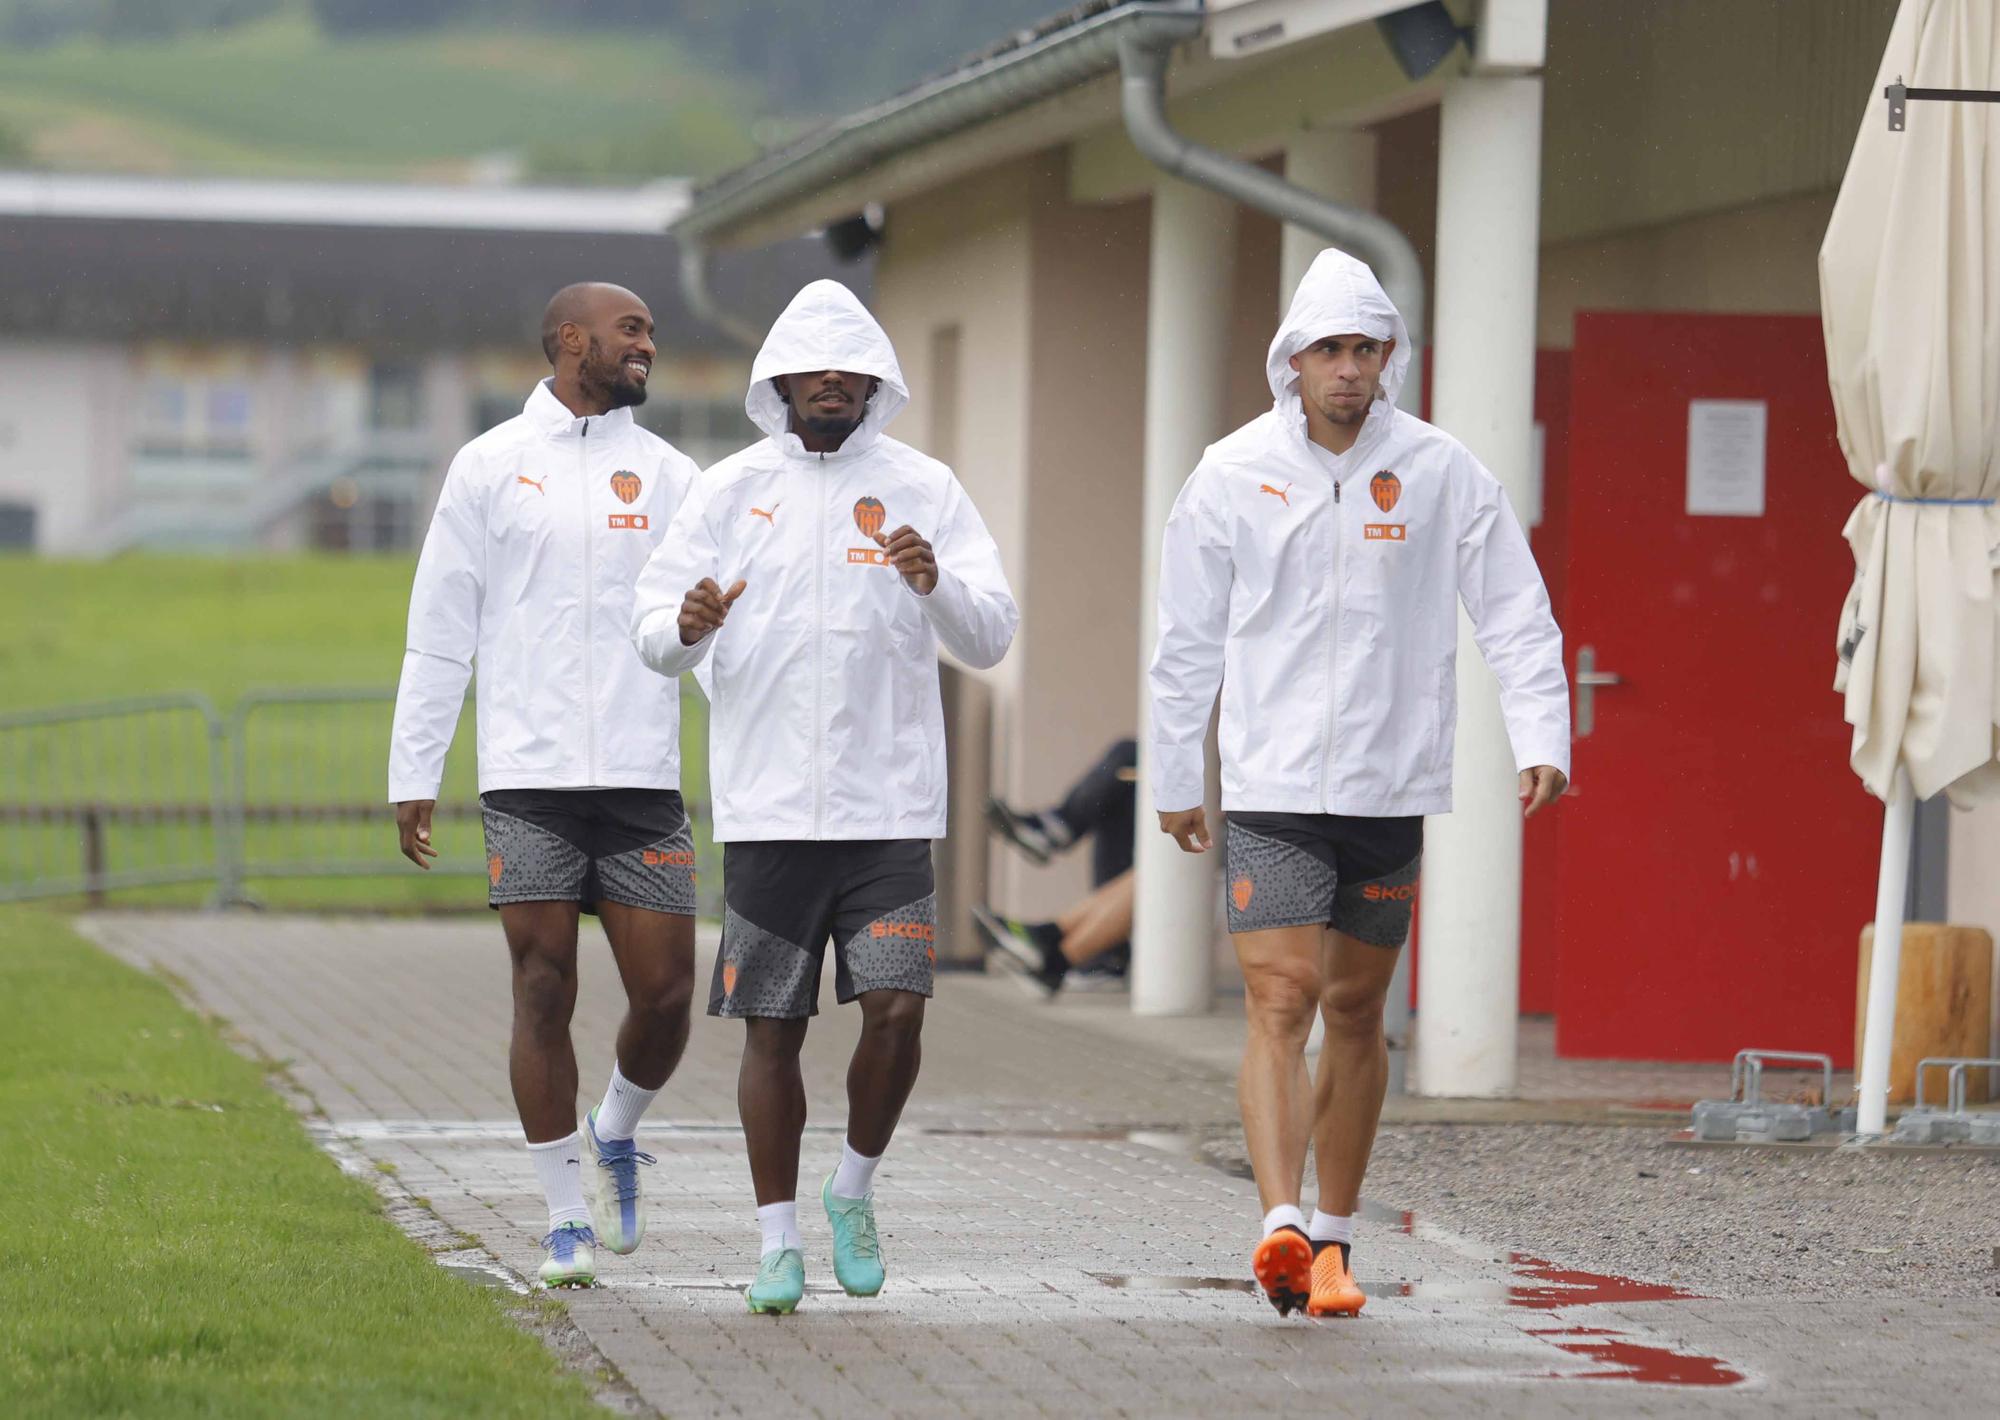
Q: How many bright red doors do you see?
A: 2